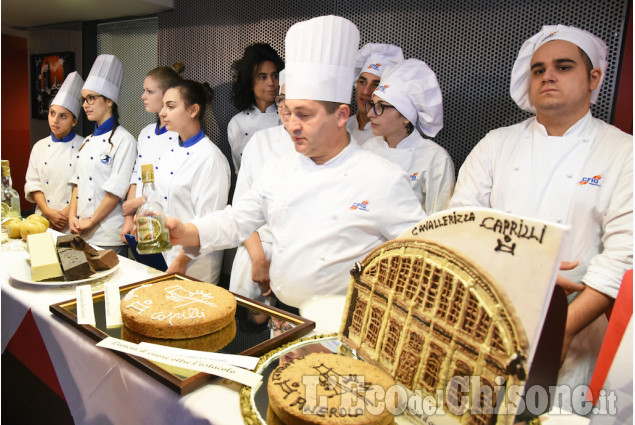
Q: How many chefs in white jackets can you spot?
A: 10